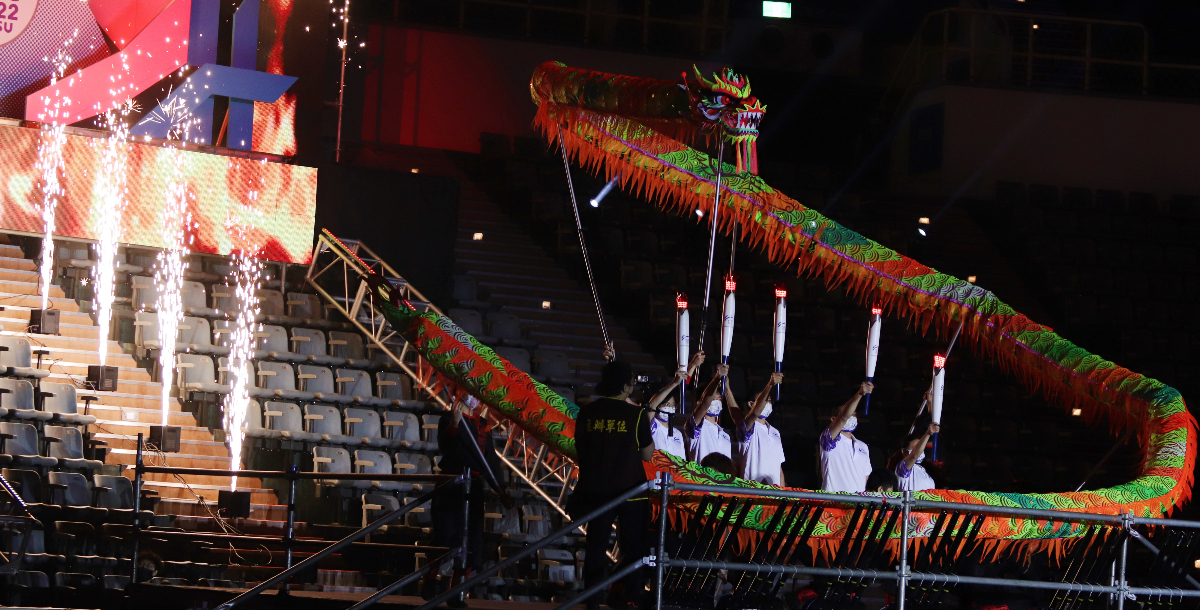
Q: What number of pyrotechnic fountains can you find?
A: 4